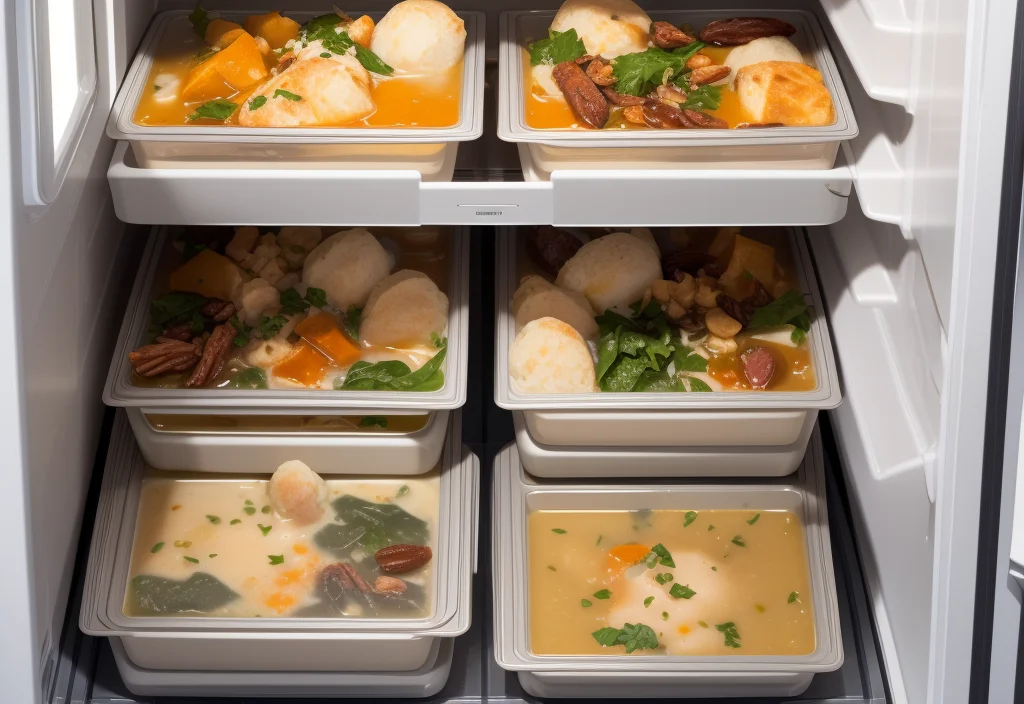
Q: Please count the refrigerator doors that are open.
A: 1